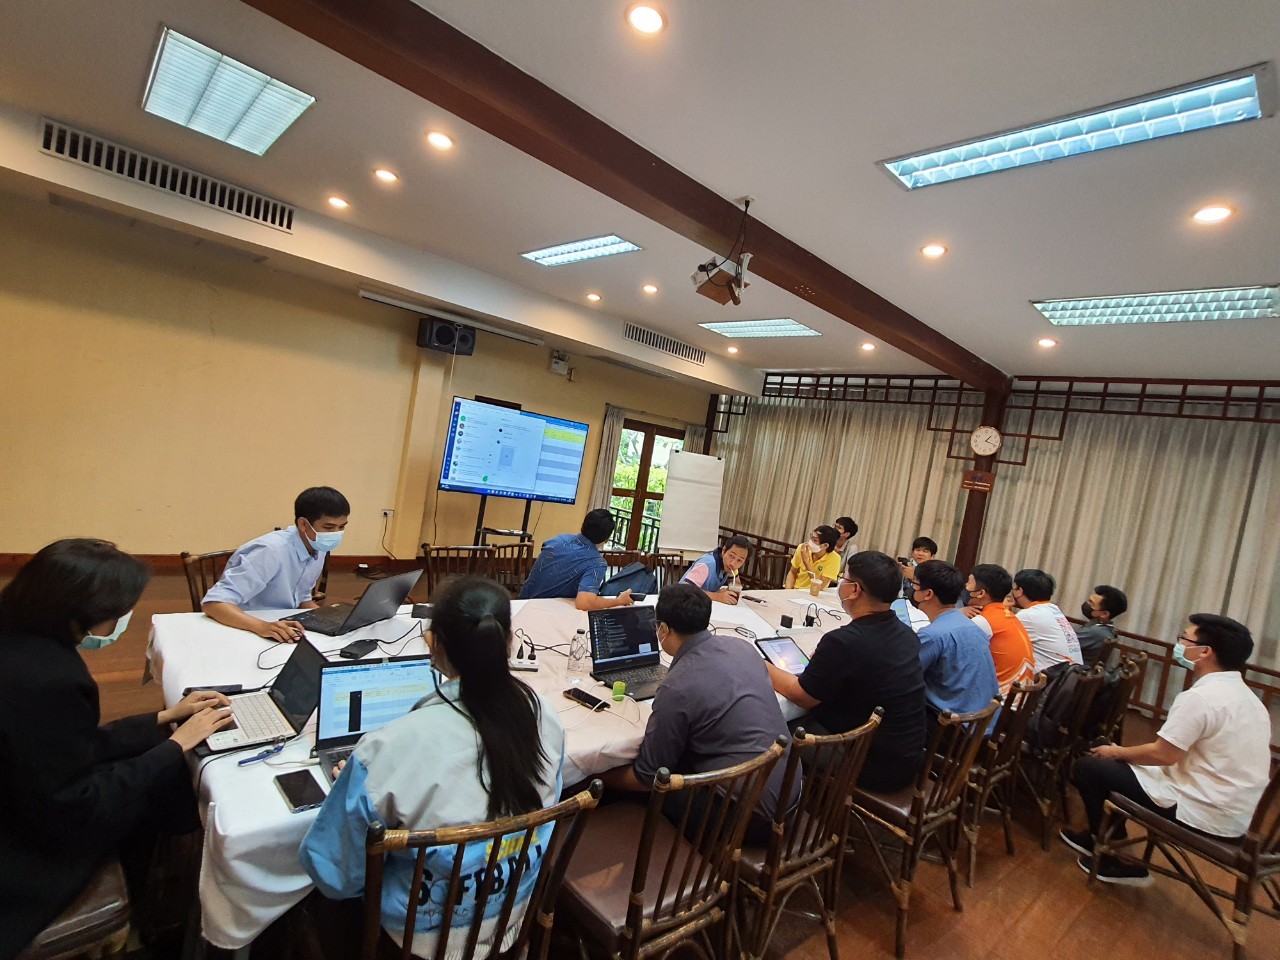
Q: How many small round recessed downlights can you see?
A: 11